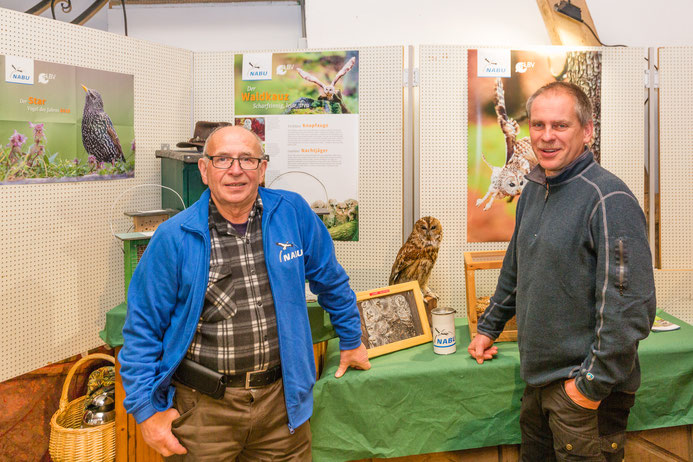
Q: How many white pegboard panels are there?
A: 4